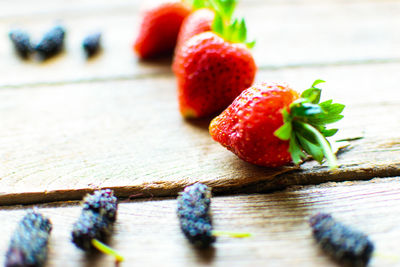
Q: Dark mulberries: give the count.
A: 7